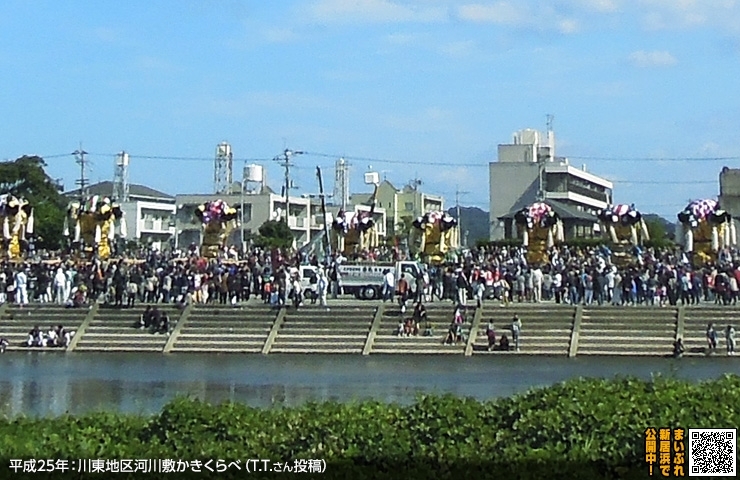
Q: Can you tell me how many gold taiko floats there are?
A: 8